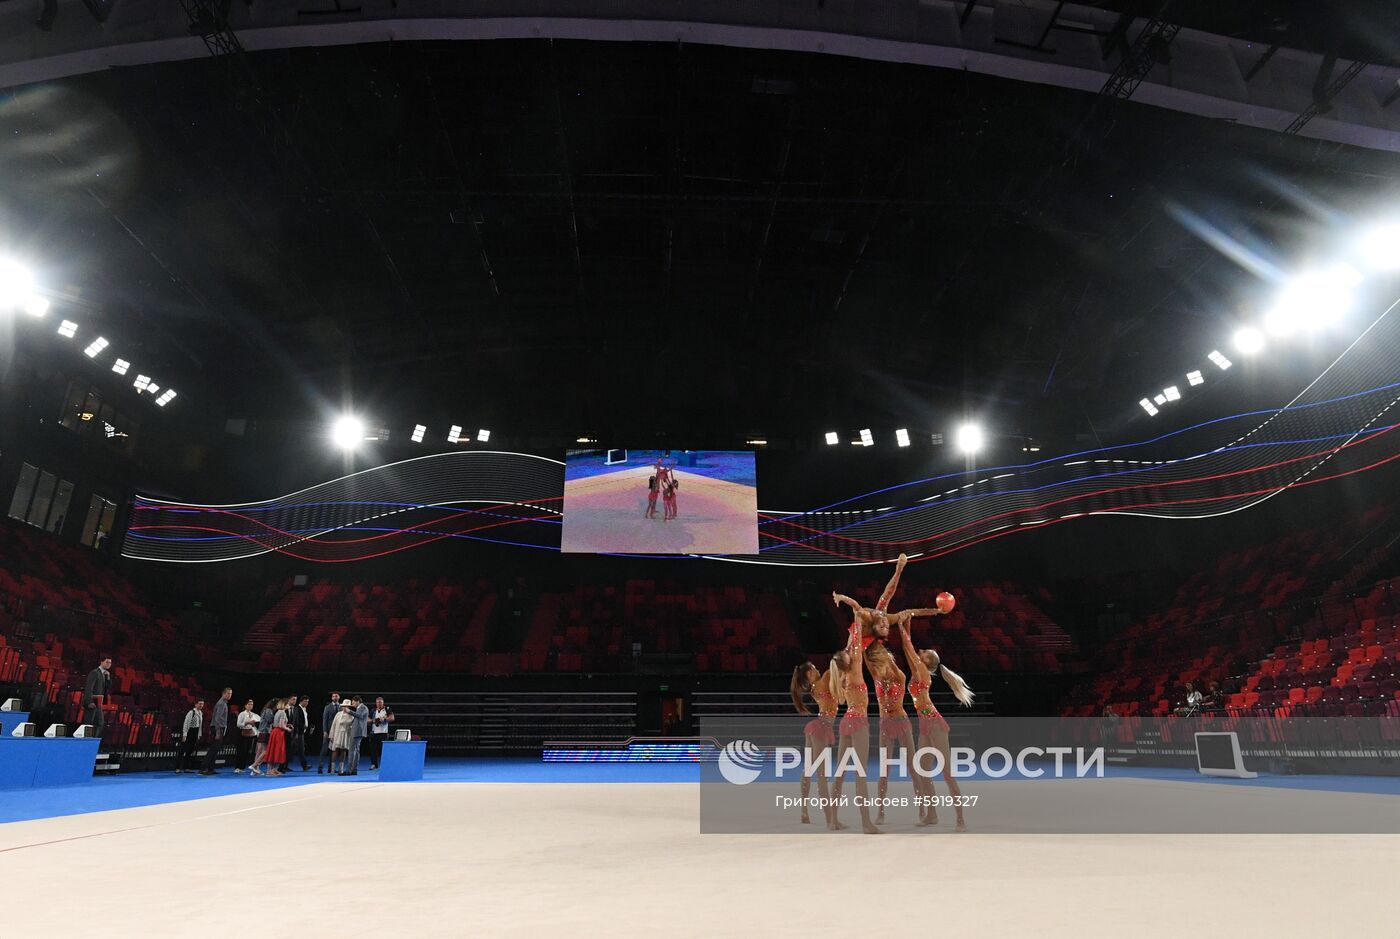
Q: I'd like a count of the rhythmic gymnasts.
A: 5